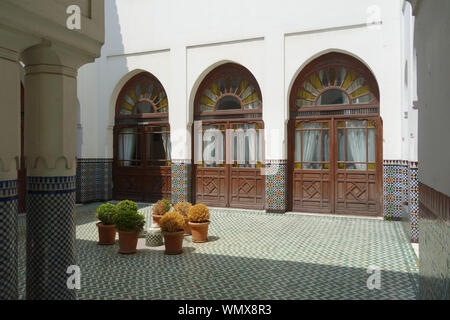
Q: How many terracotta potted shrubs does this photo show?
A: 7